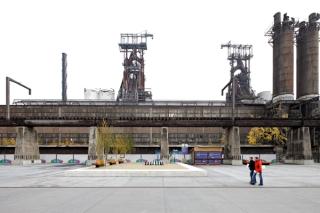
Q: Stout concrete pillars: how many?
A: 5